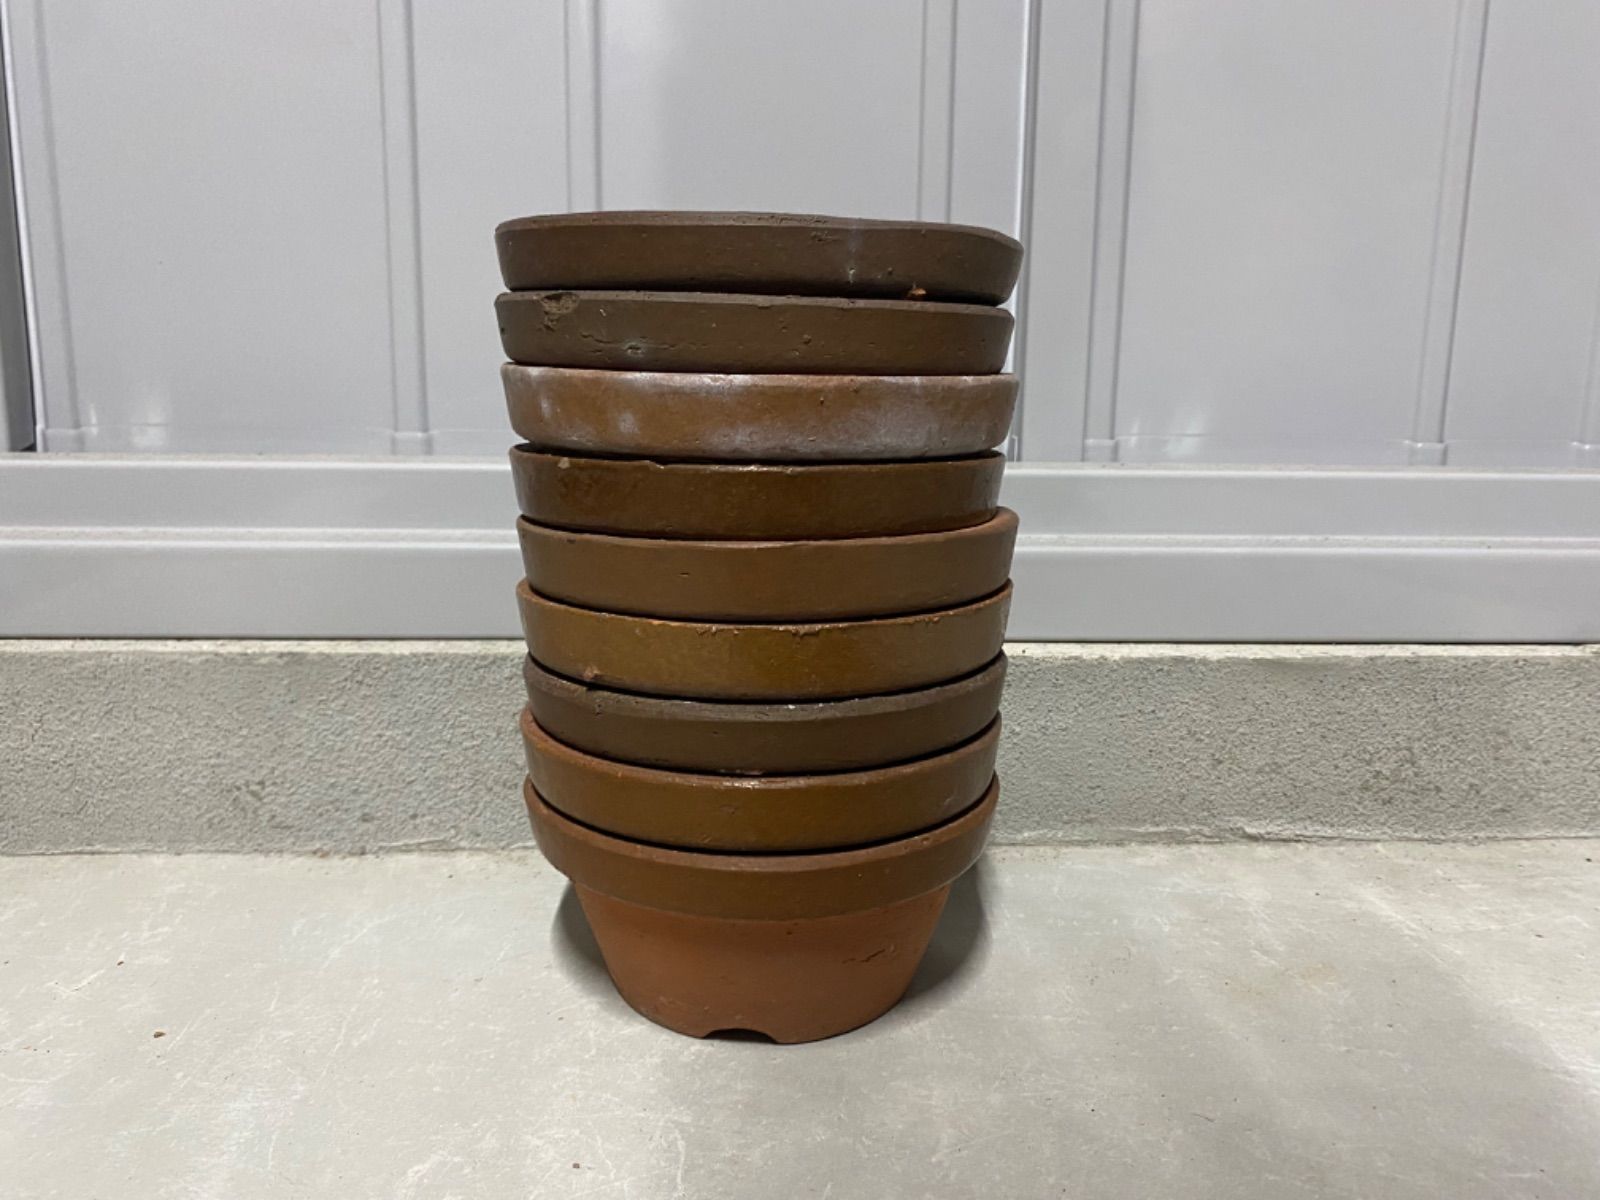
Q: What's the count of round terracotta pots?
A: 9